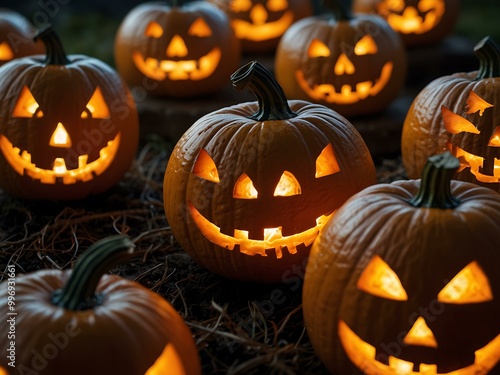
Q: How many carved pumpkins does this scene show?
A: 10